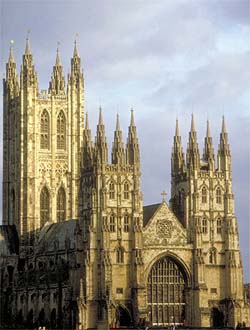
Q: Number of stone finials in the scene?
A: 12